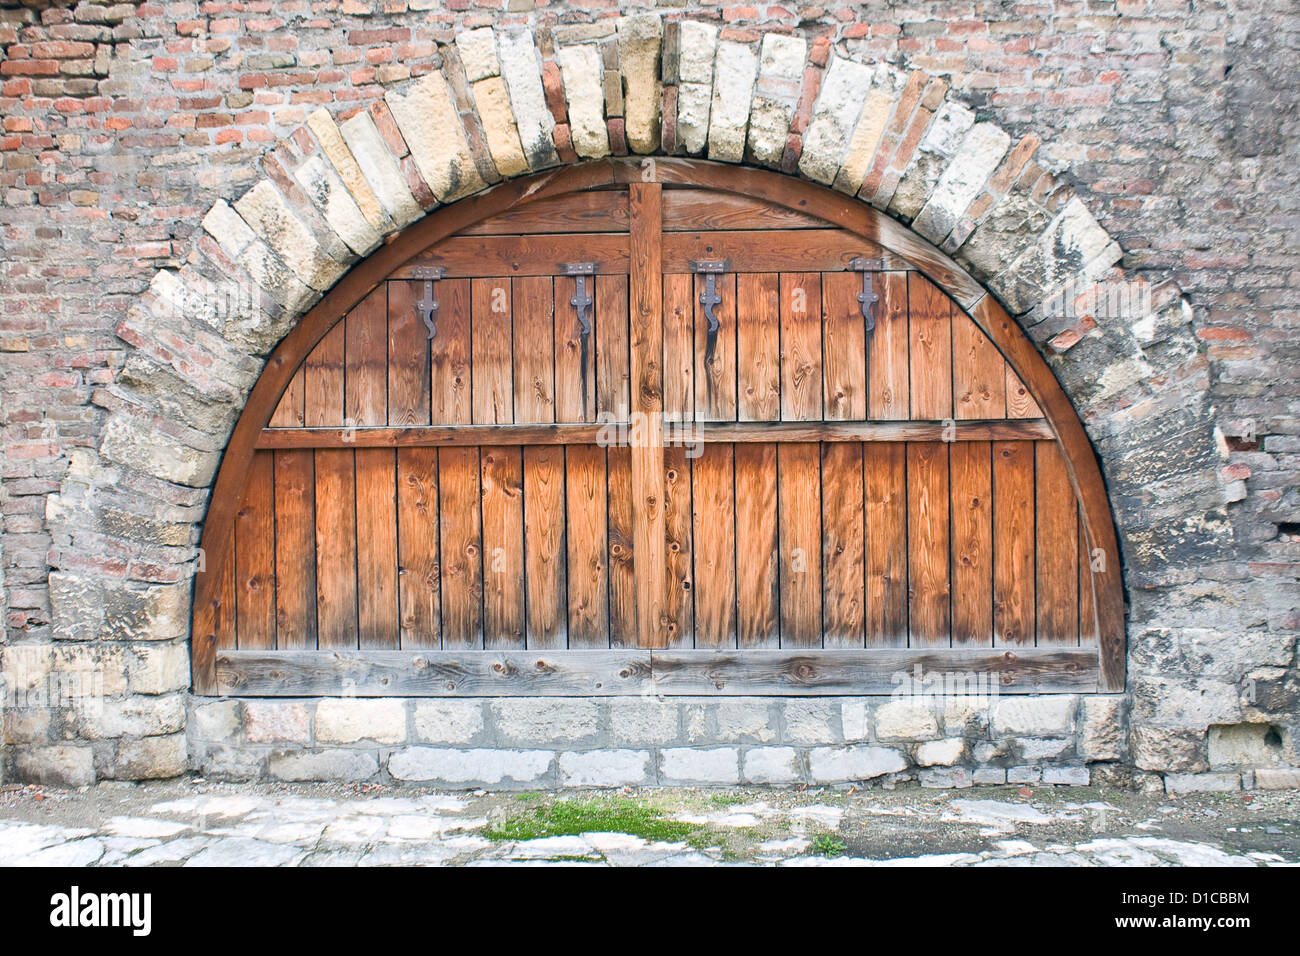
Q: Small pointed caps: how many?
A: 0